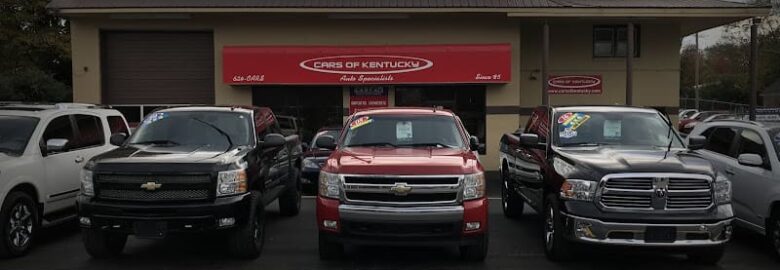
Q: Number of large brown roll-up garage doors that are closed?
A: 1